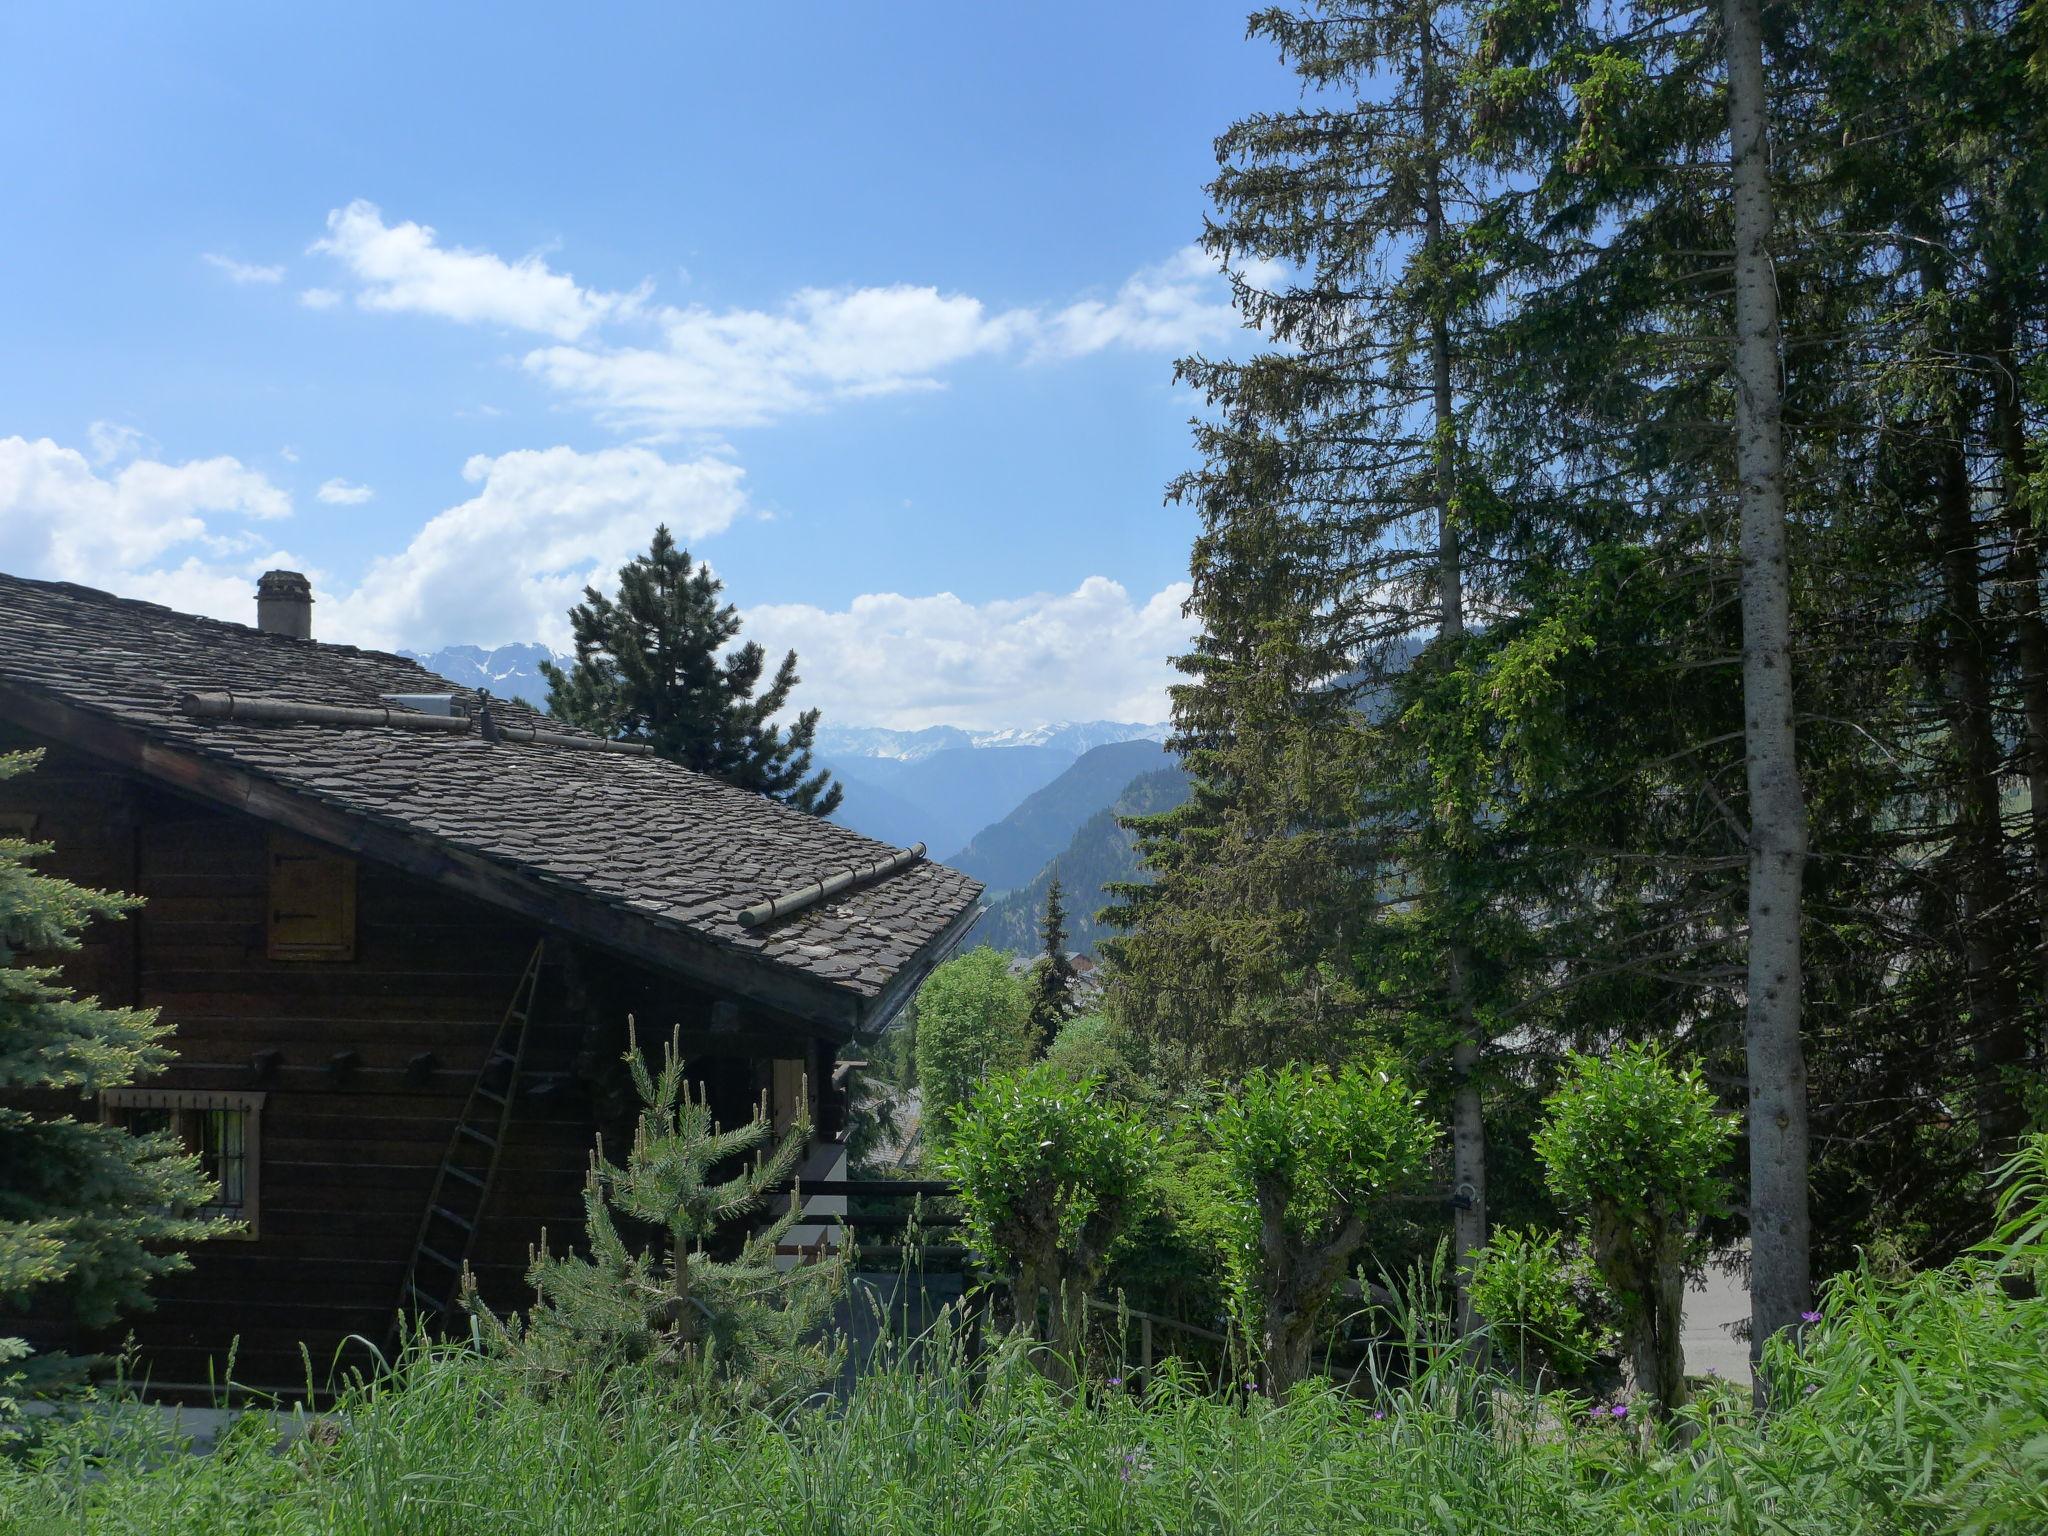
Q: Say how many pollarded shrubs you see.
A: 3